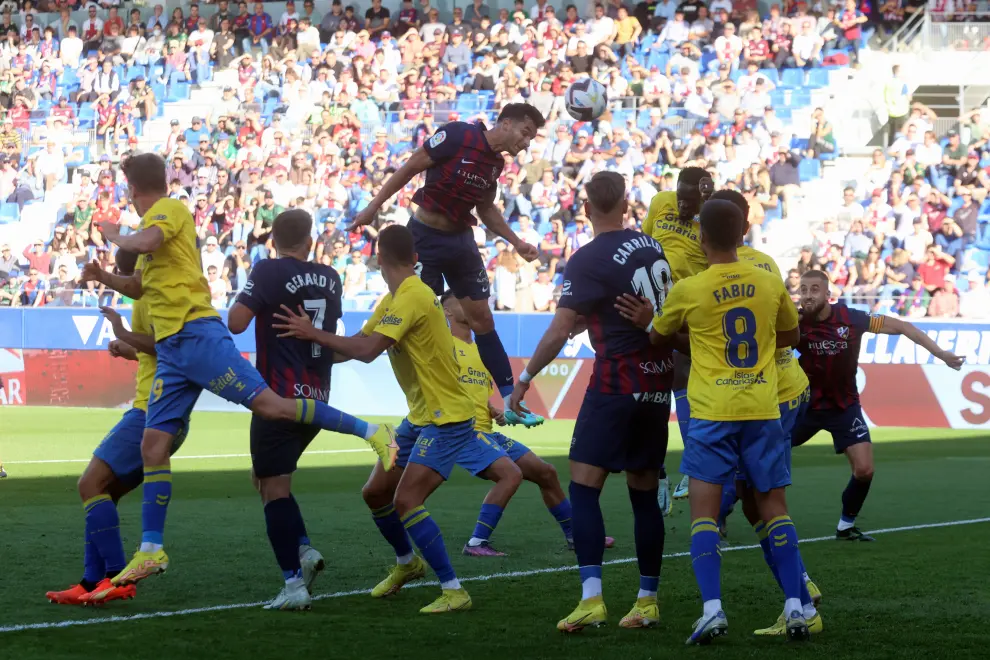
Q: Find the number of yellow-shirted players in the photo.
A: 7